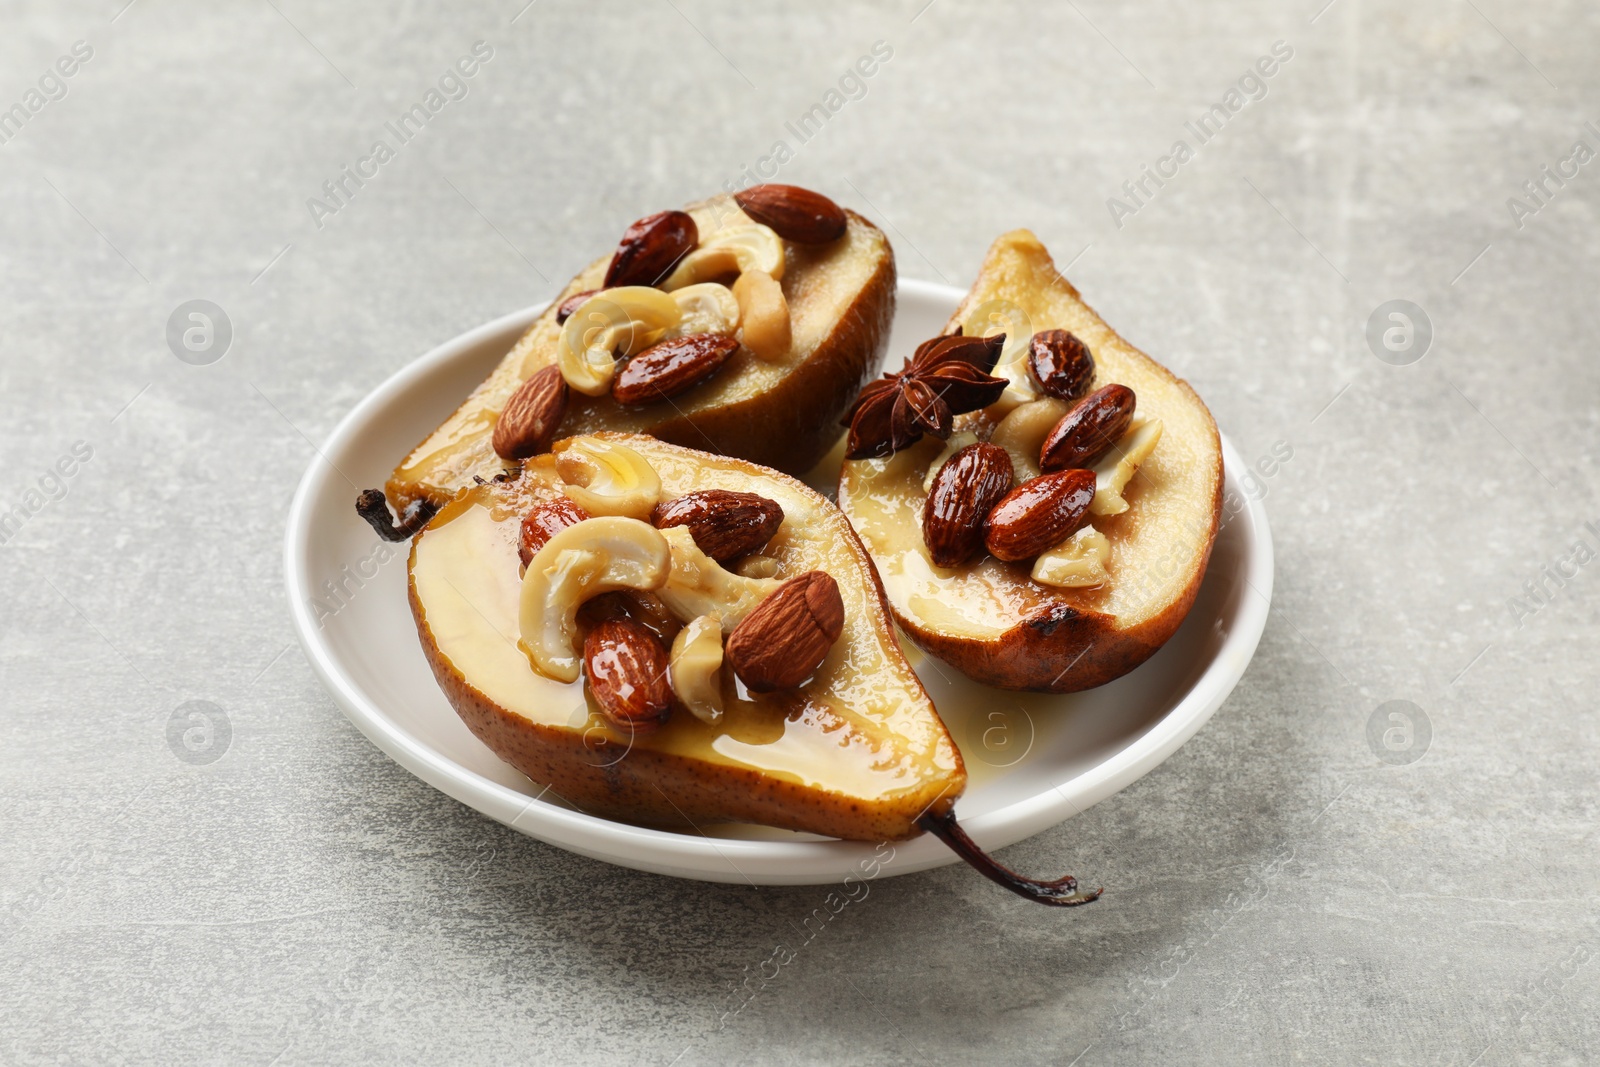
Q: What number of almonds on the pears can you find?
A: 13